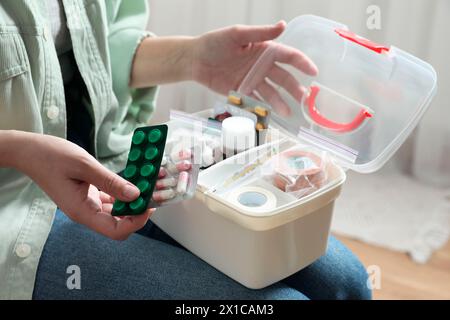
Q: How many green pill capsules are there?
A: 9